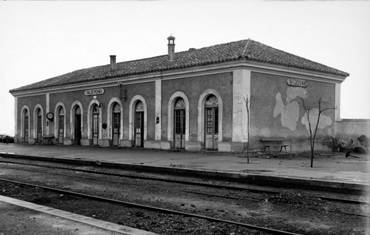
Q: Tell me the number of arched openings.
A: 9